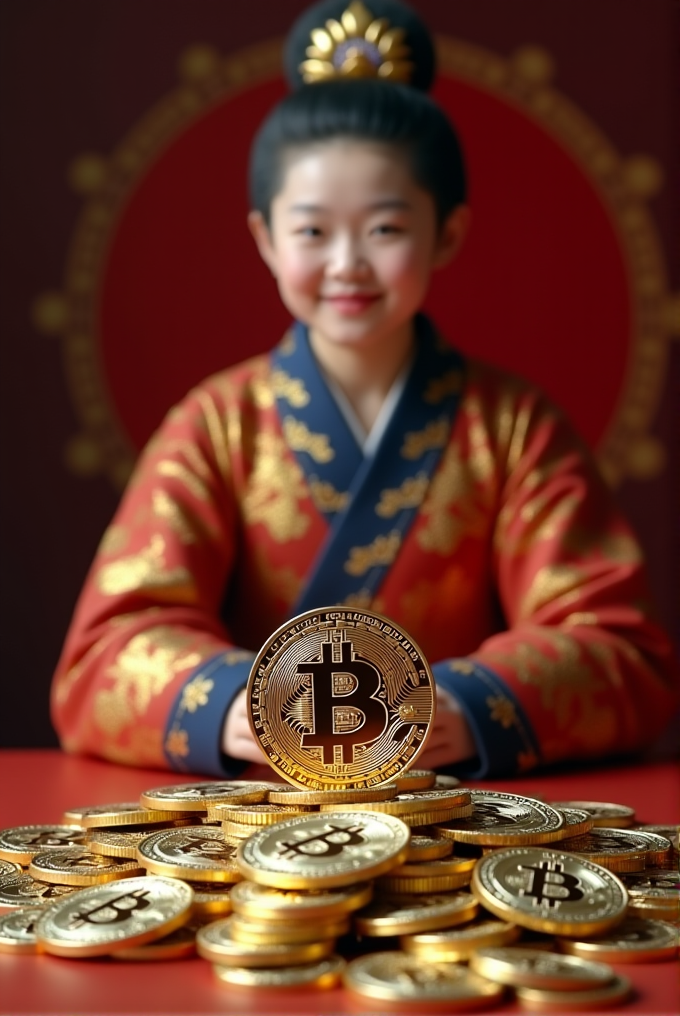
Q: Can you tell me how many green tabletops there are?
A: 0